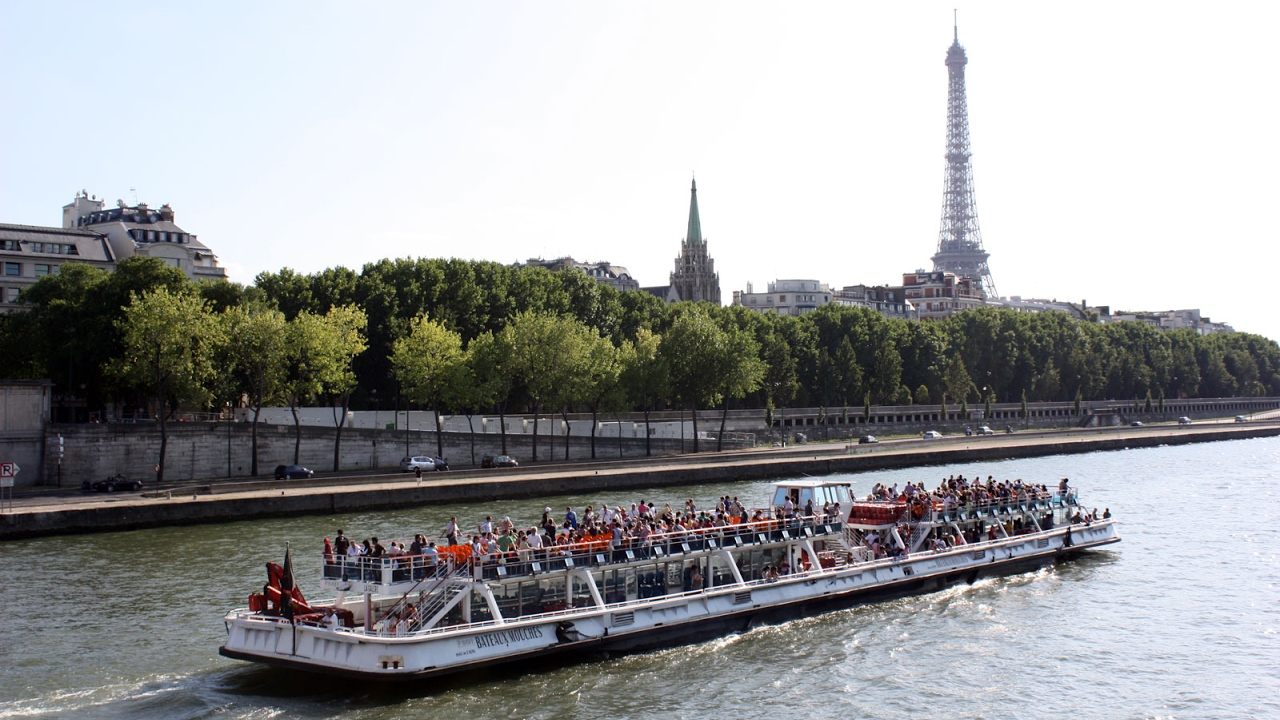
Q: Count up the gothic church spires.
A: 1